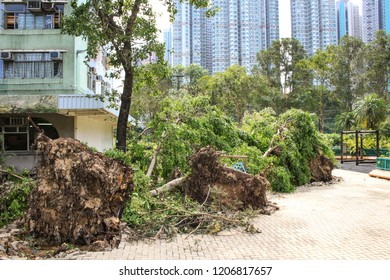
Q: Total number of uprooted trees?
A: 3